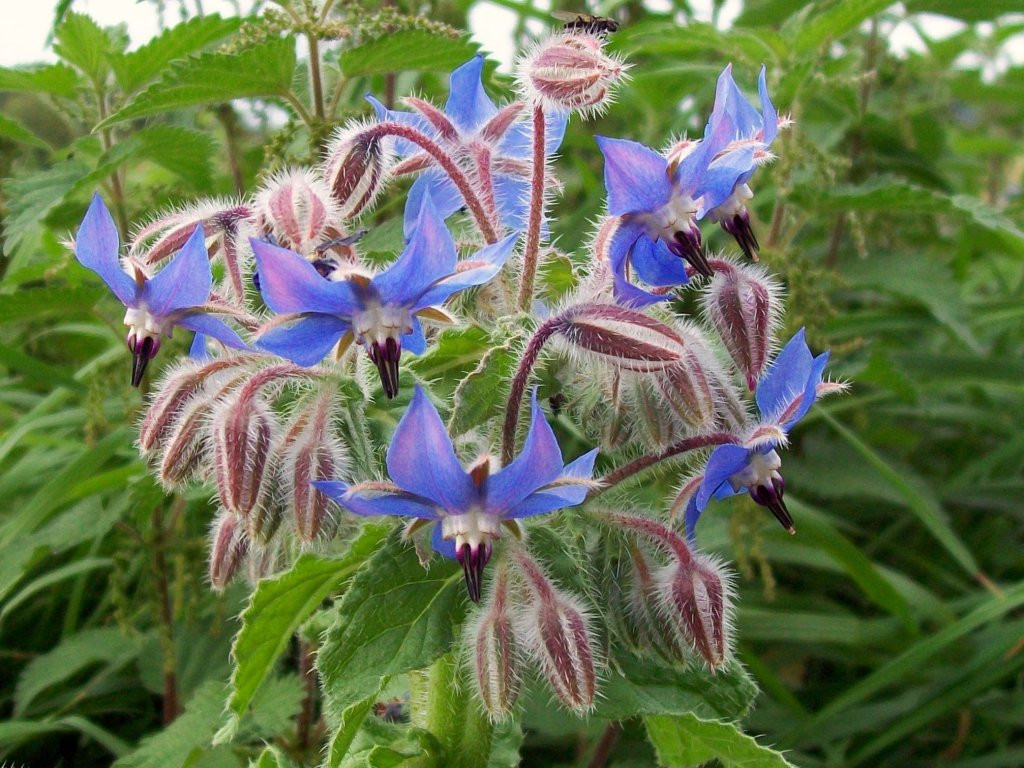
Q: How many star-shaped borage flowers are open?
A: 7